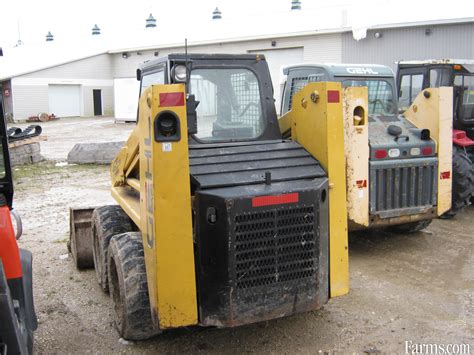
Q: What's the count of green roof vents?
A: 5